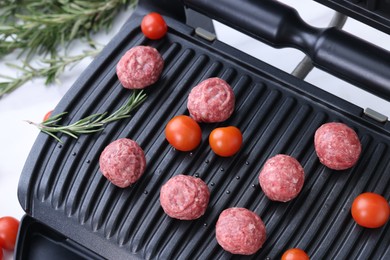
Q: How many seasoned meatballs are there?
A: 7